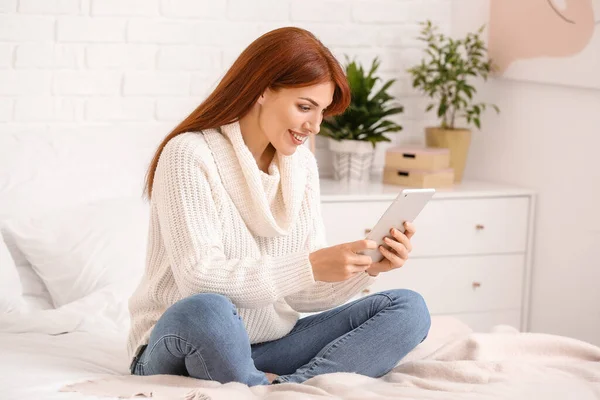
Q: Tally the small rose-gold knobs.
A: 4